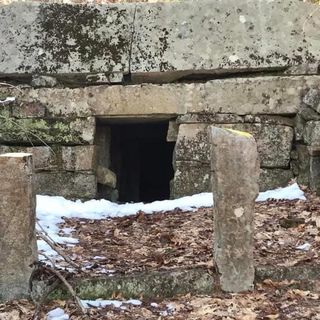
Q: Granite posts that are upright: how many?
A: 2